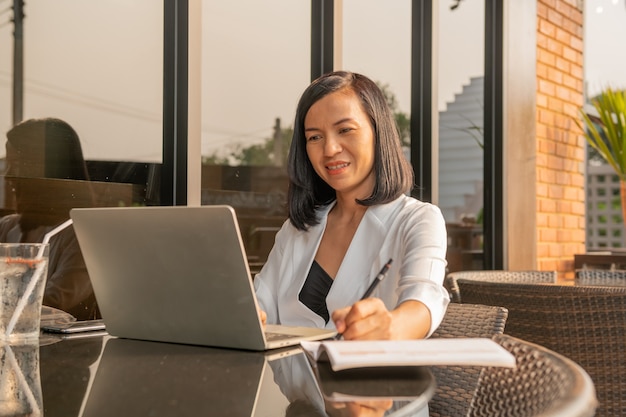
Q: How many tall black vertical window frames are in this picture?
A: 4